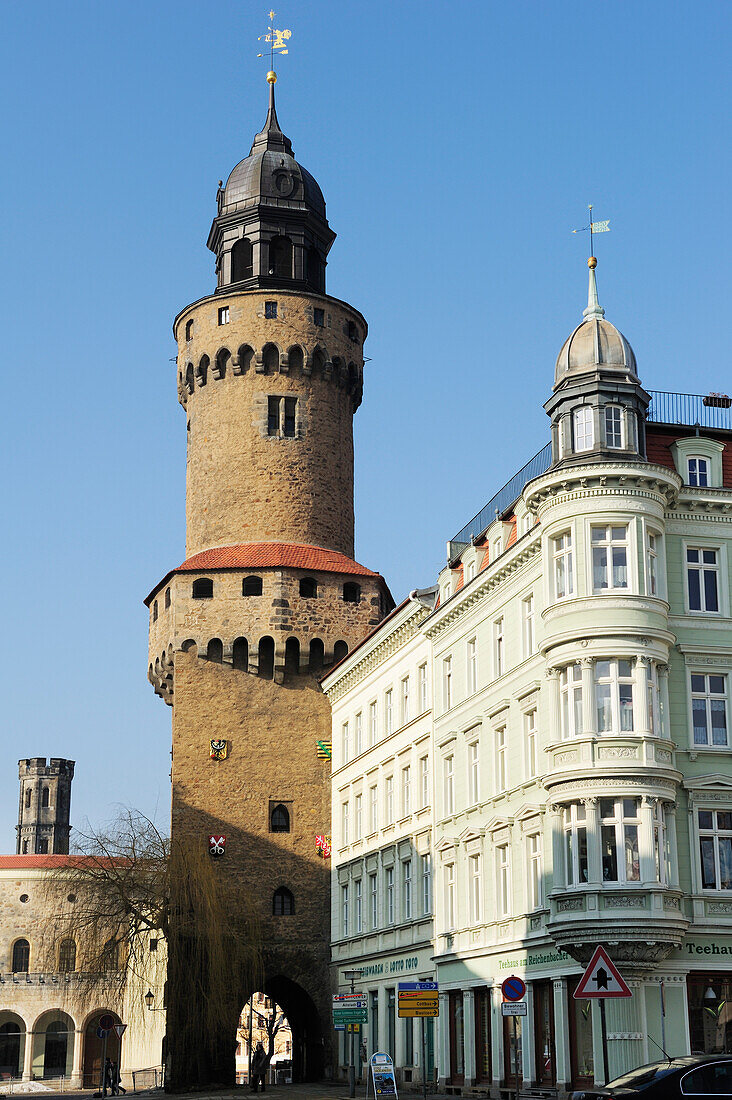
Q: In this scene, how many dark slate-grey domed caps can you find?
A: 2